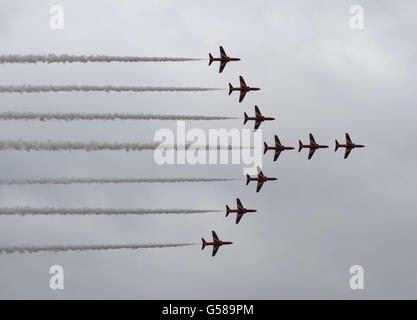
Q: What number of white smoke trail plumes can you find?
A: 7